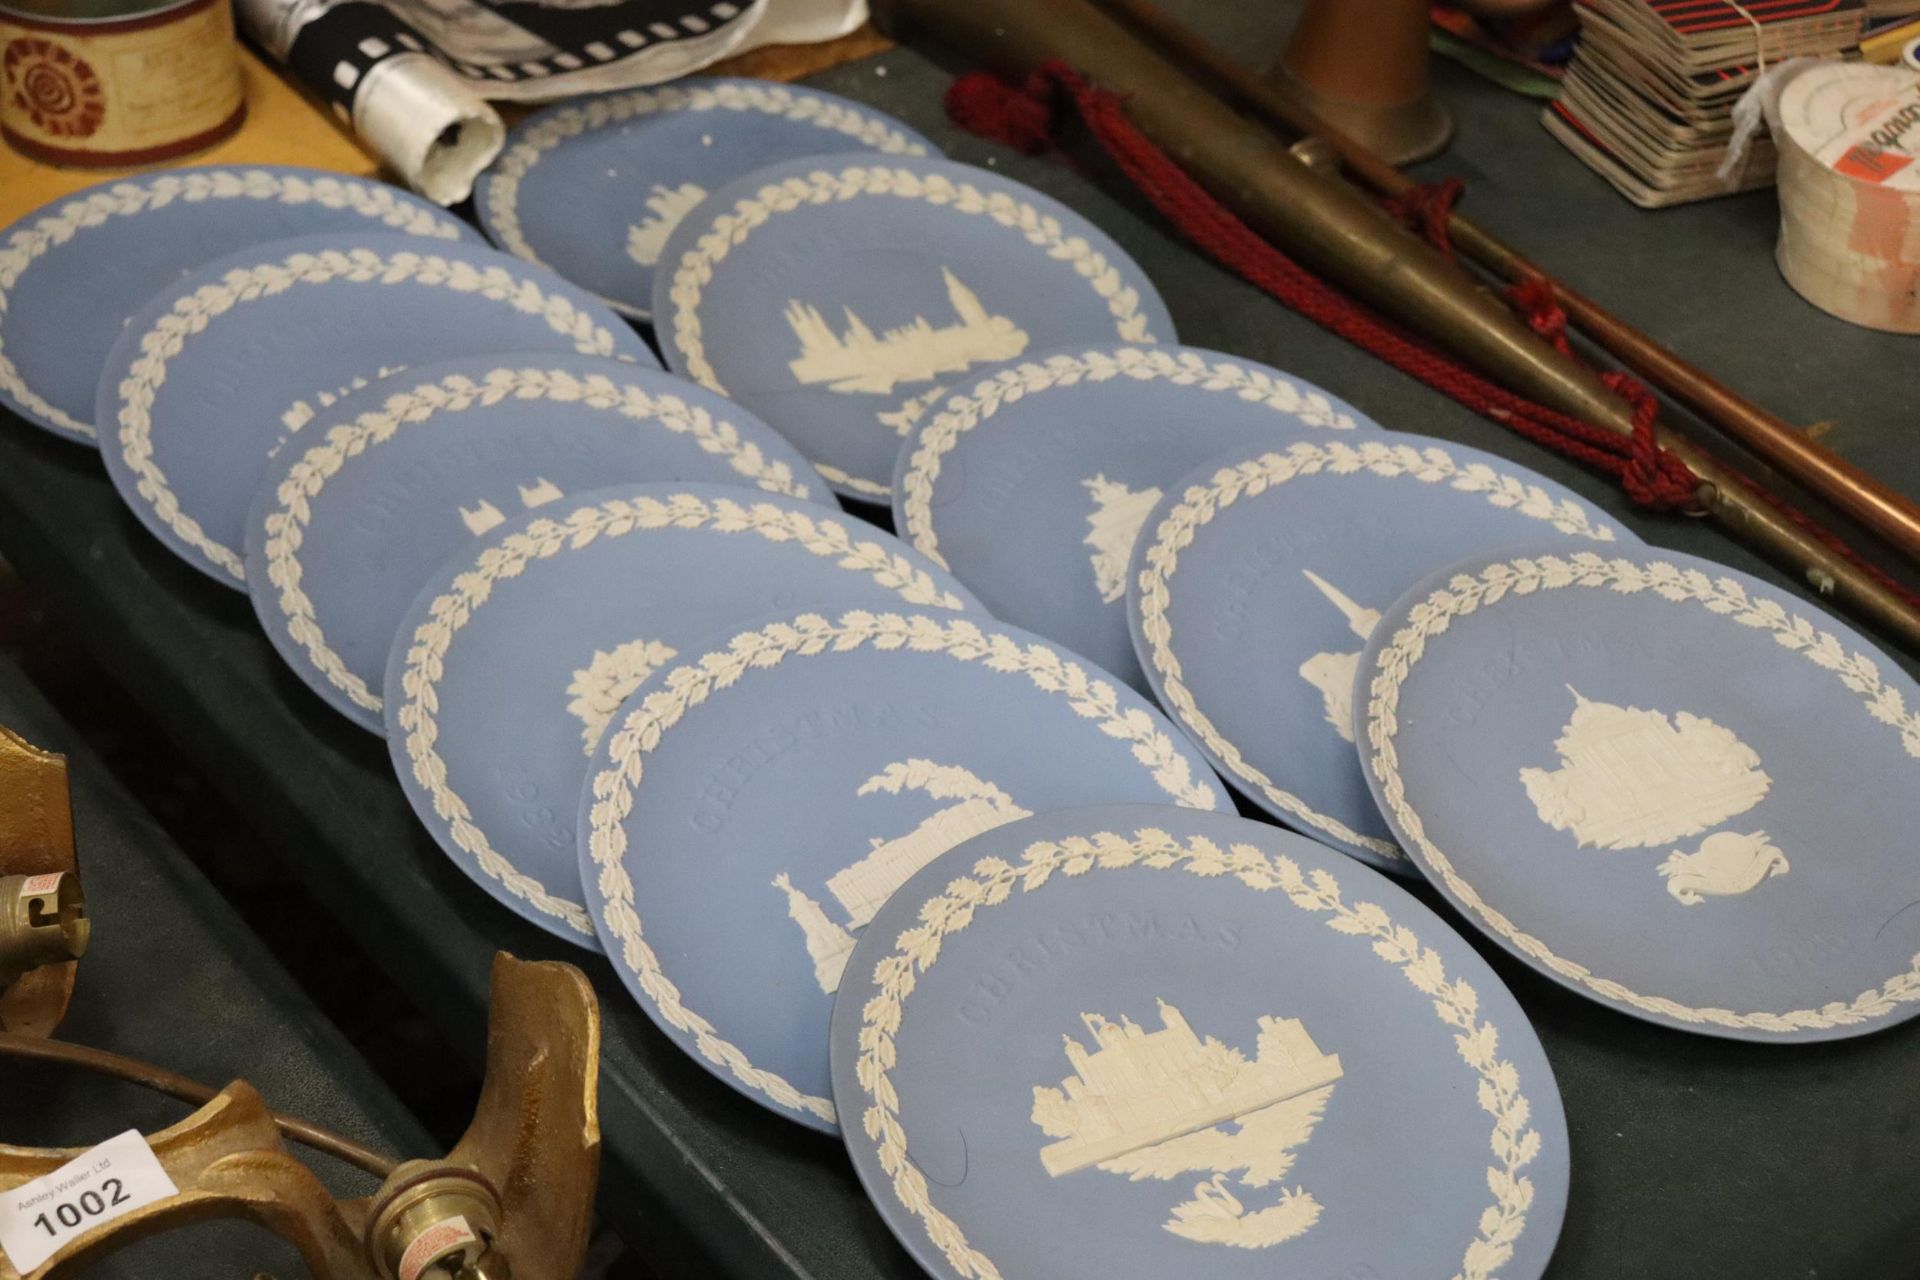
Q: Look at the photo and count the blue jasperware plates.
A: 11